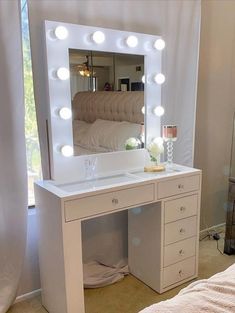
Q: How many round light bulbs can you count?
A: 10